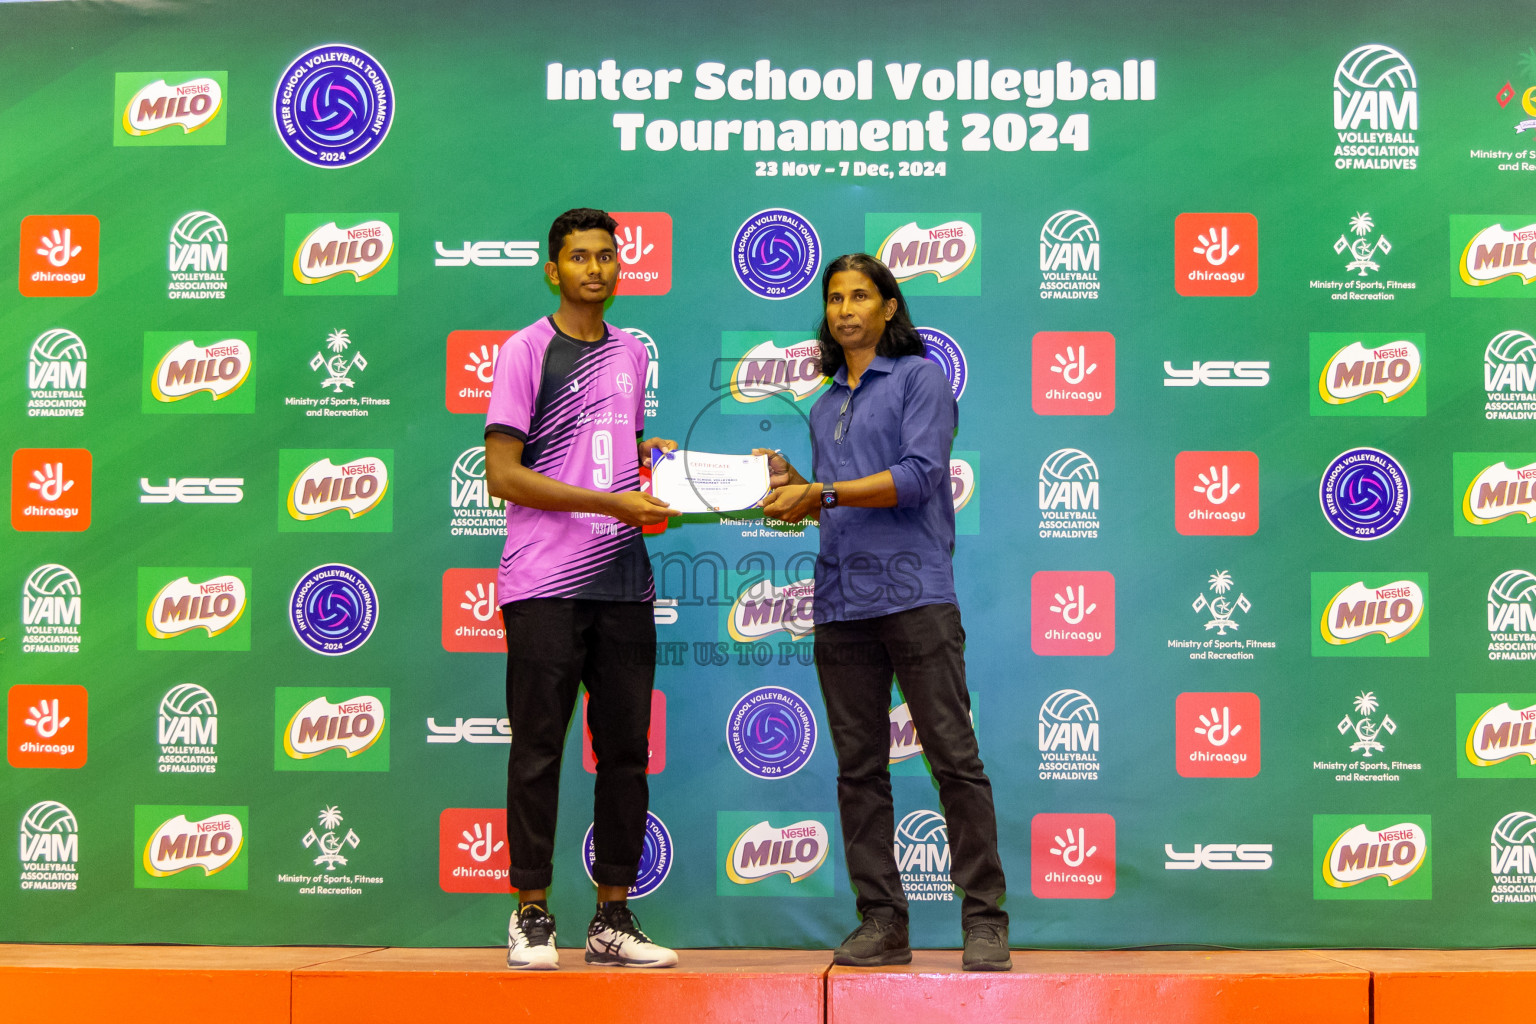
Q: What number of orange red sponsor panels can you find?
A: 15